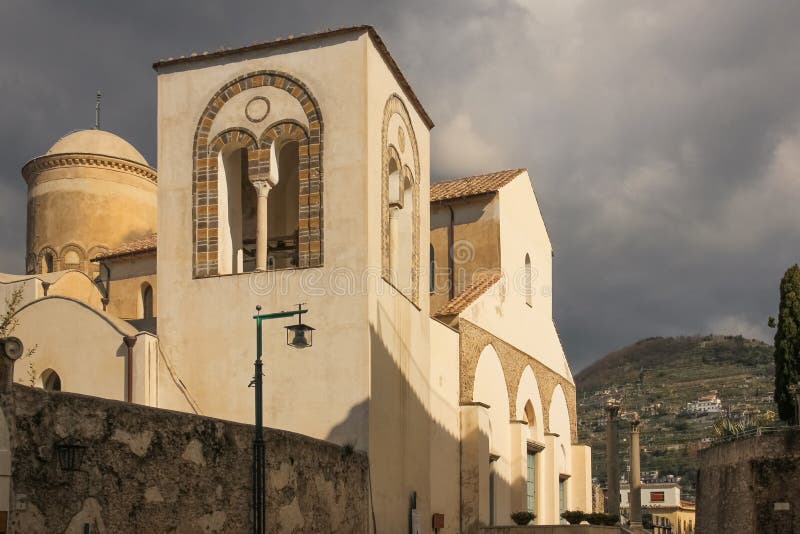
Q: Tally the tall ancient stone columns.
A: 2